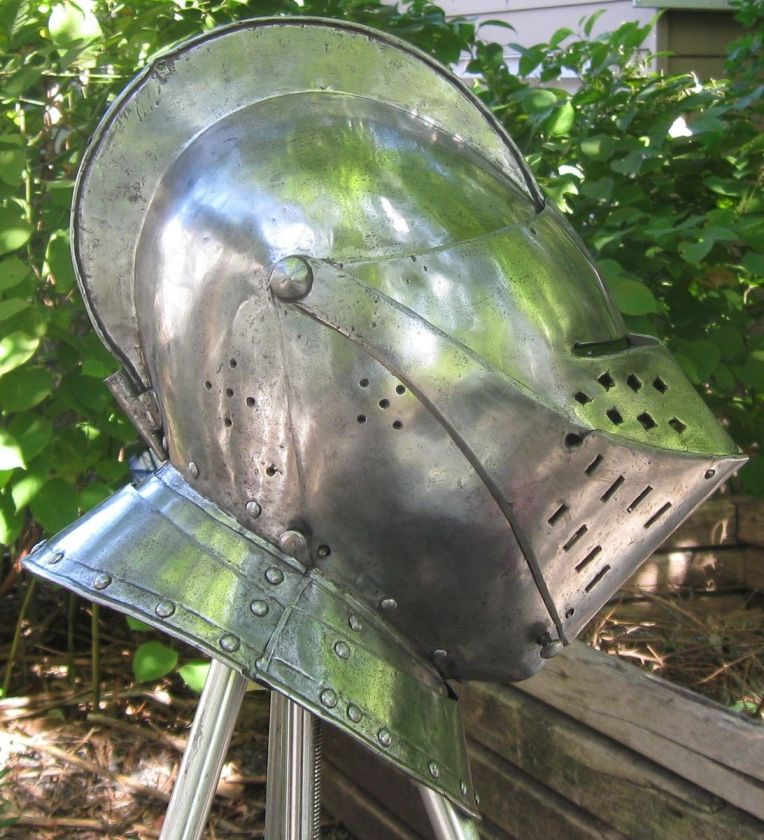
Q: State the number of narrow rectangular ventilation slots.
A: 8